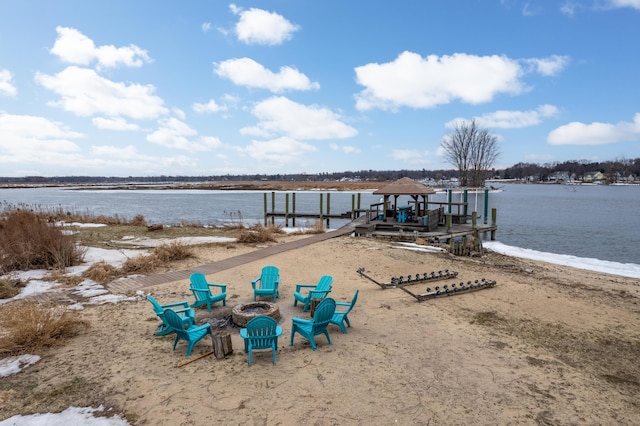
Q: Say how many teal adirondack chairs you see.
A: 8